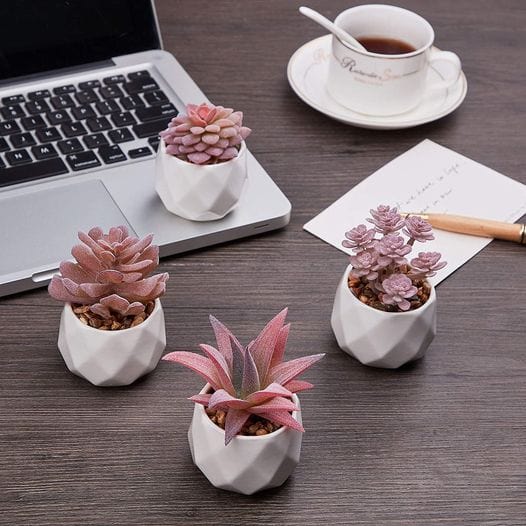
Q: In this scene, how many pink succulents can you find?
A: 4